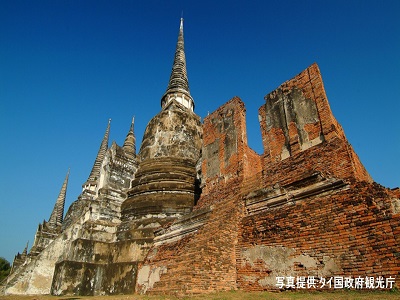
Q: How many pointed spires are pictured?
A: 5